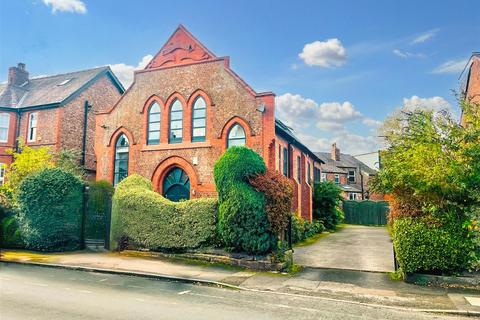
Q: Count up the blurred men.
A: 0